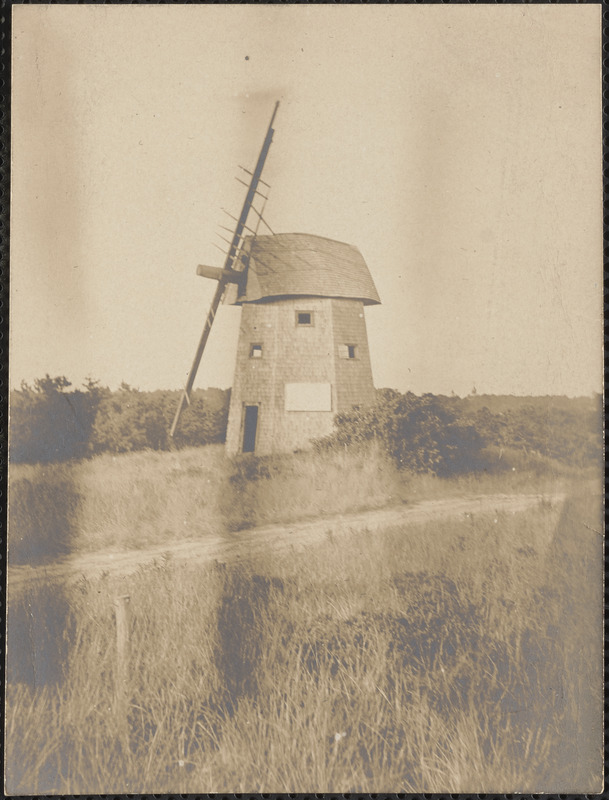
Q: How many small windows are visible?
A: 3